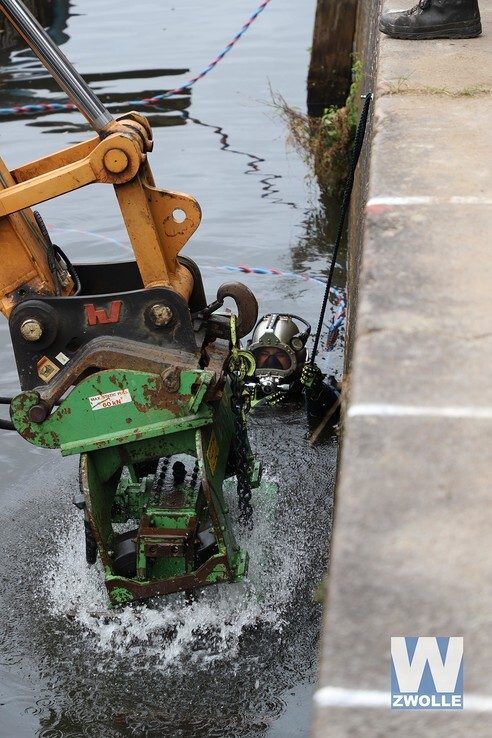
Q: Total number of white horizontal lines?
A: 3